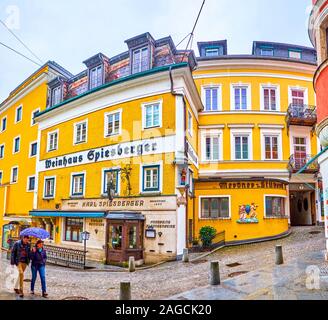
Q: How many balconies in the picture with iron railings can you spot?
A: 2